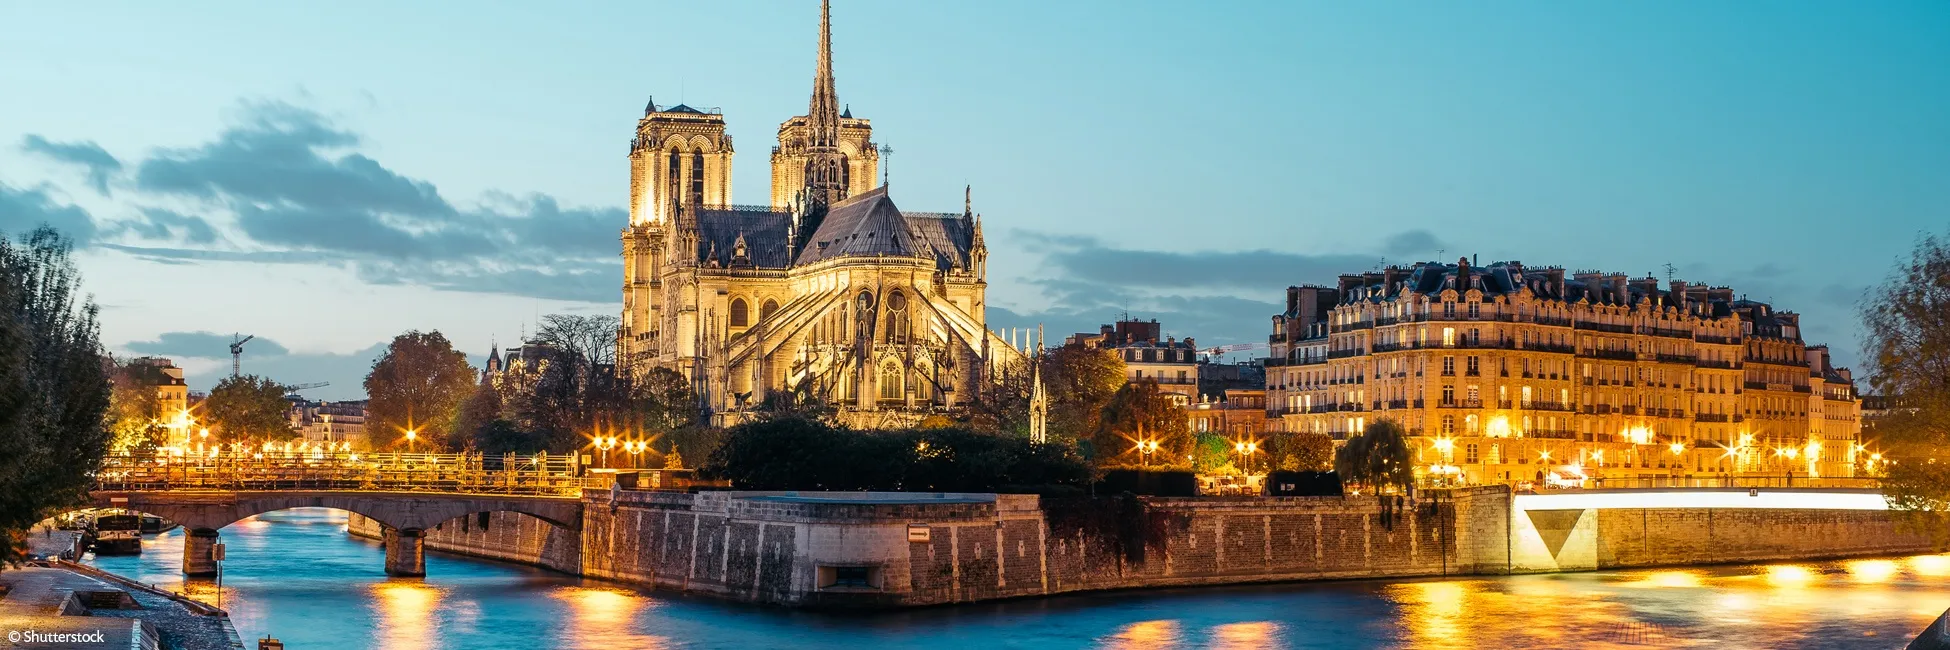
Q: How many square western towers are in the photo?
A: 2